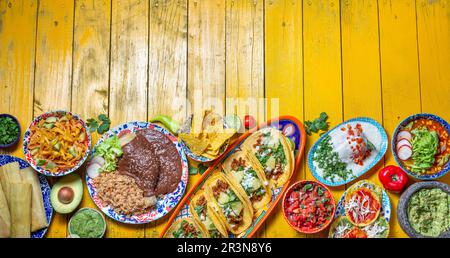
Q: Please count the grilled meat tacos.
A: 5